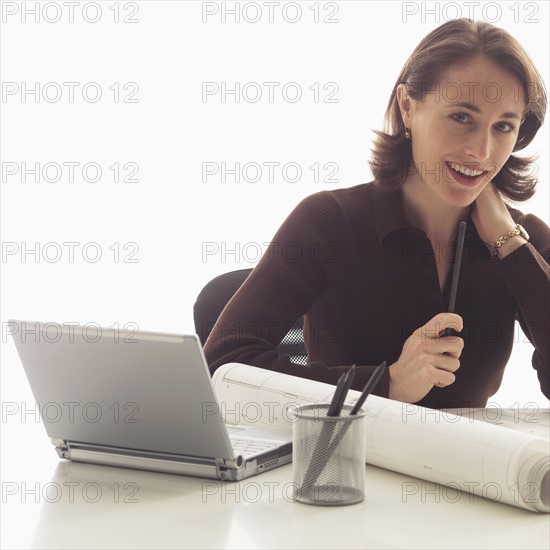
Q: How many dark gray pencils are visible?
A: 4